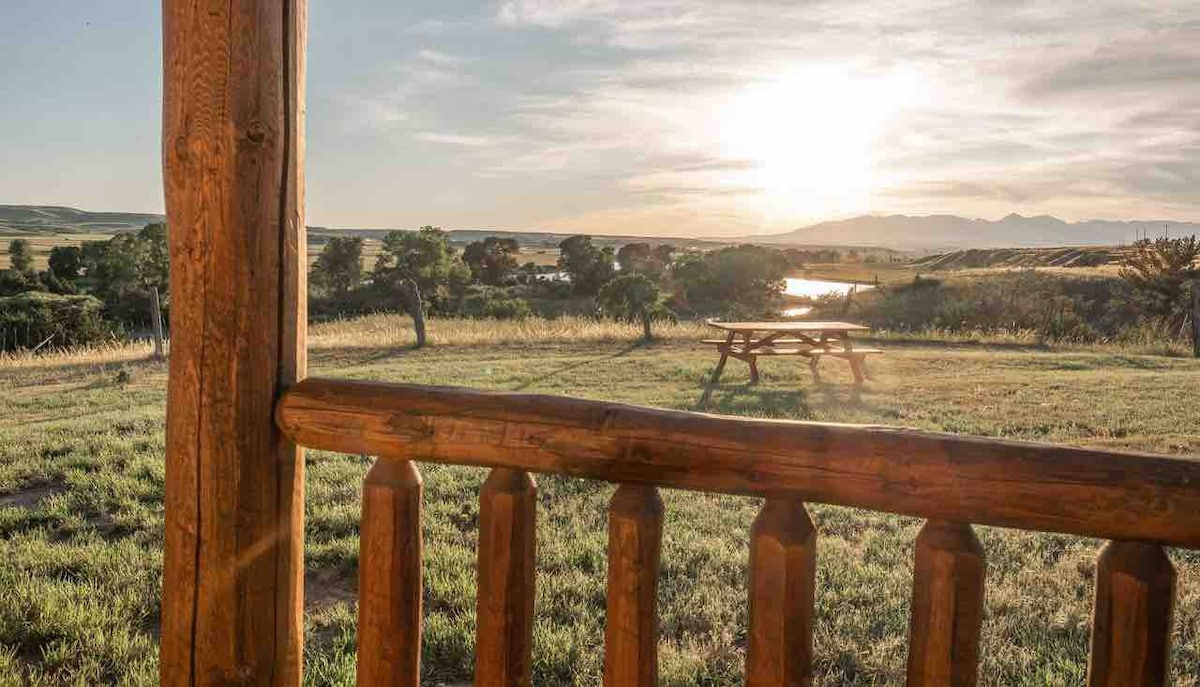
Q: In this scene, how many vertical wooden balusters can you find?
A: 6